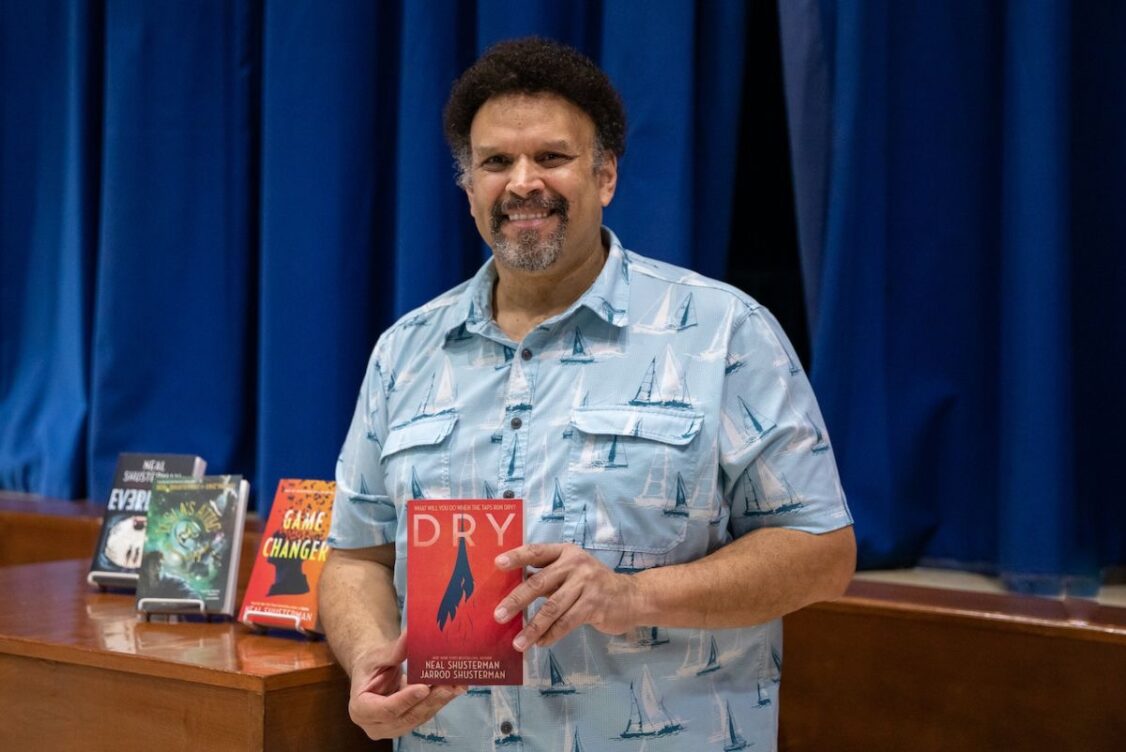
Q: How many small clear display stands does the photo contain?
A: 3